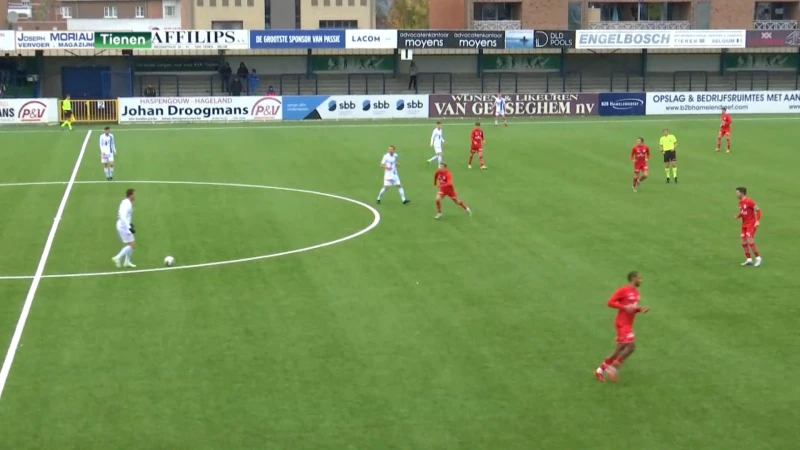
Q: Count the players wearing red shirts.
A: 6